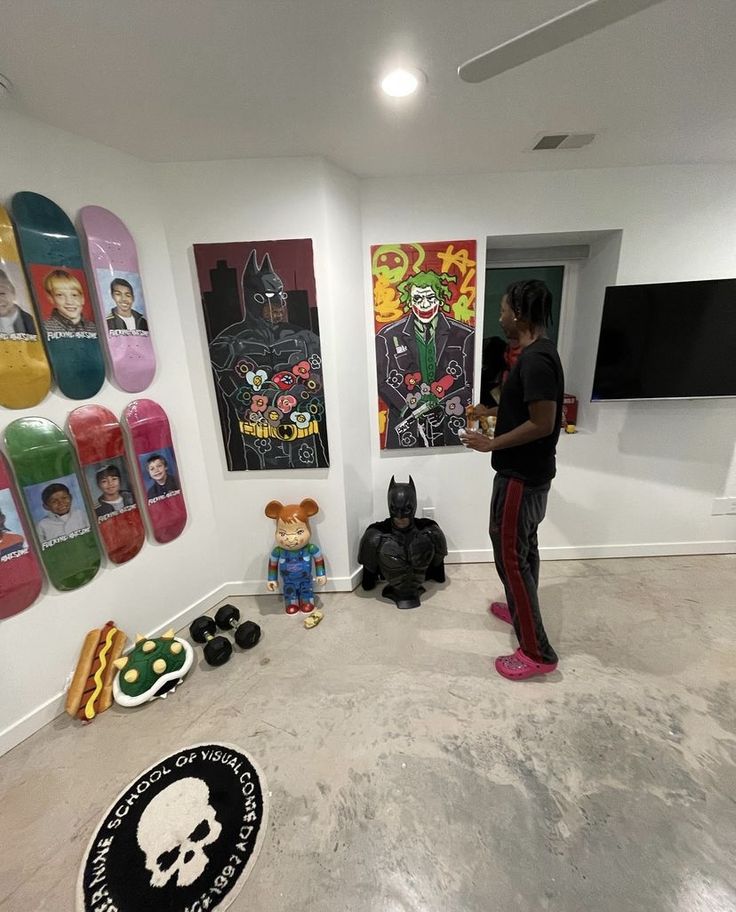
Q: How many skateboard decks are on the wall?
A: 7